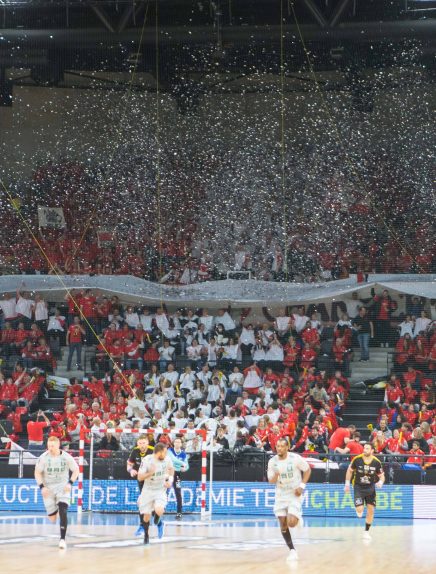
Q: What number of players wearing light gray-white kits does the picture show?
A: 3